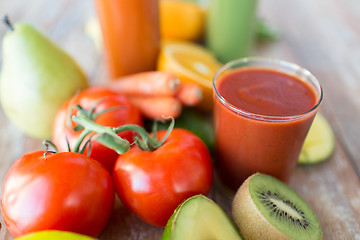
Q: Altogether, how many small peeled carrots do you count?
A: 3